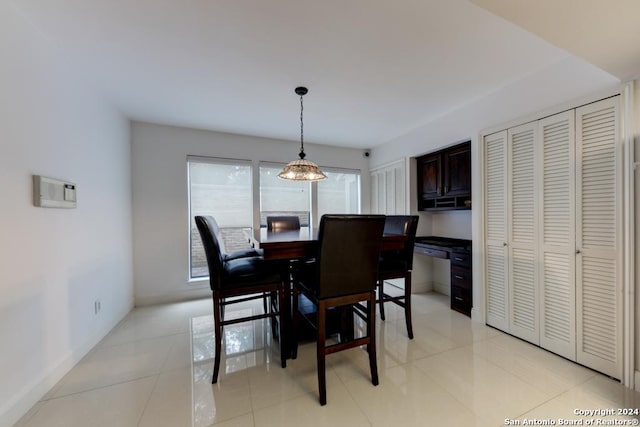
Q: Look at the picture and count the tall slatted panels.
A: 4